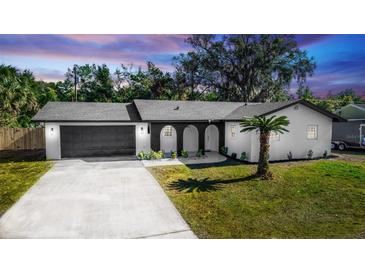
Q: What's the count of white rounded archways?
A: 3